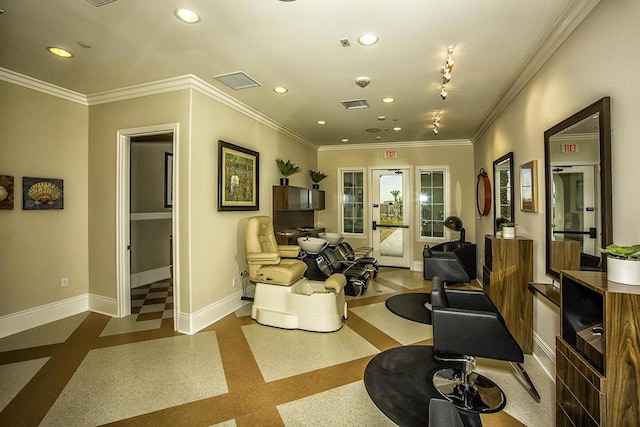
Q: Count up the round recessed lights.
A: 8